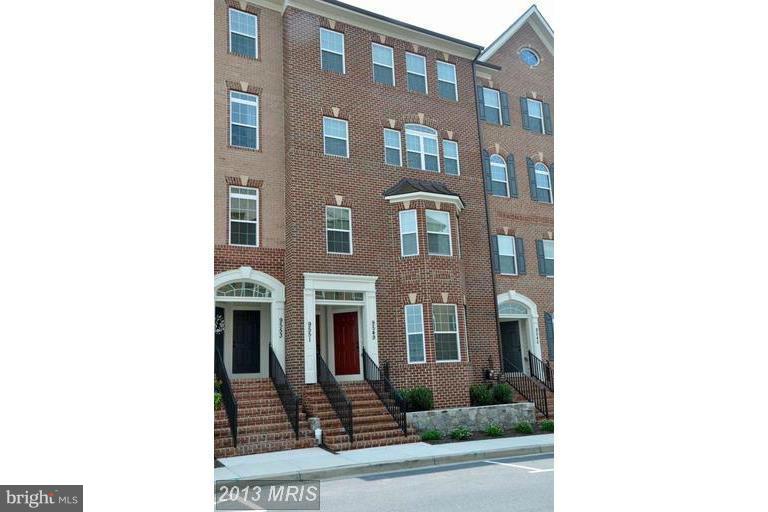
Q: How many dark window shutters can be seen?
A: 12